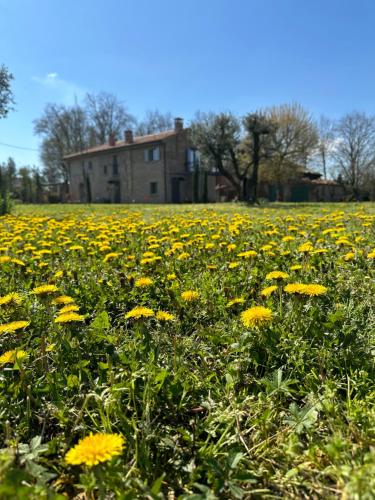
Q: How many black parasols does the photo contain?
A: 0